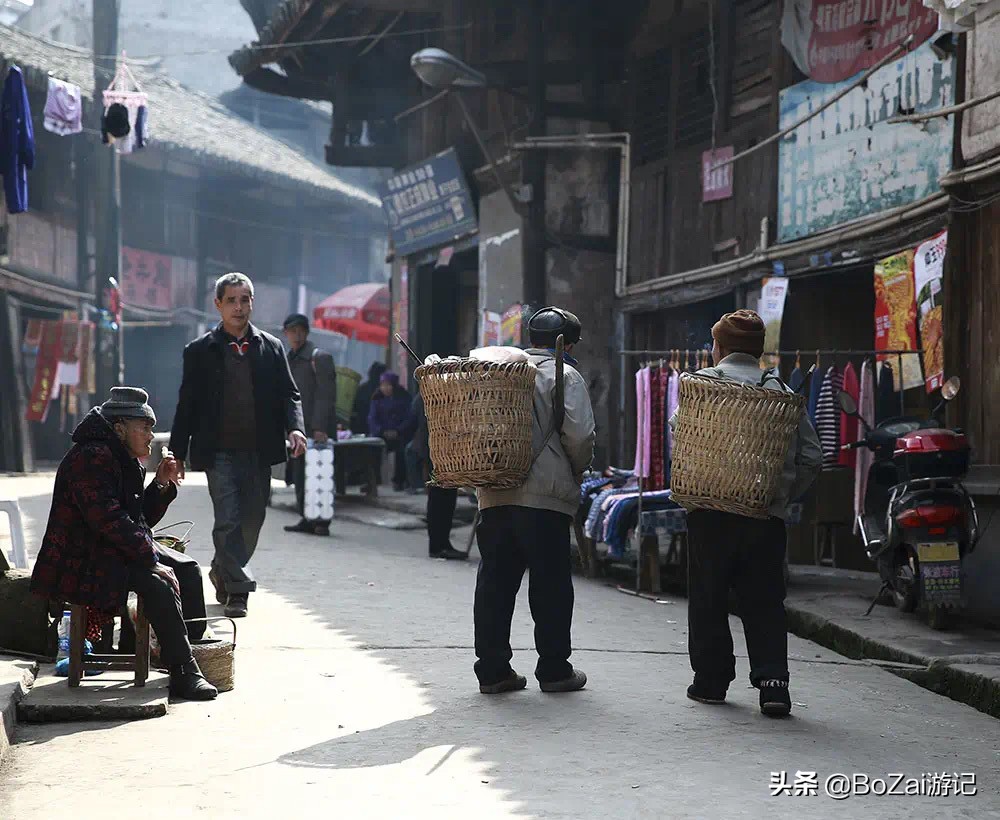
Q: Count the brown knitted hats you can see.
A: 1